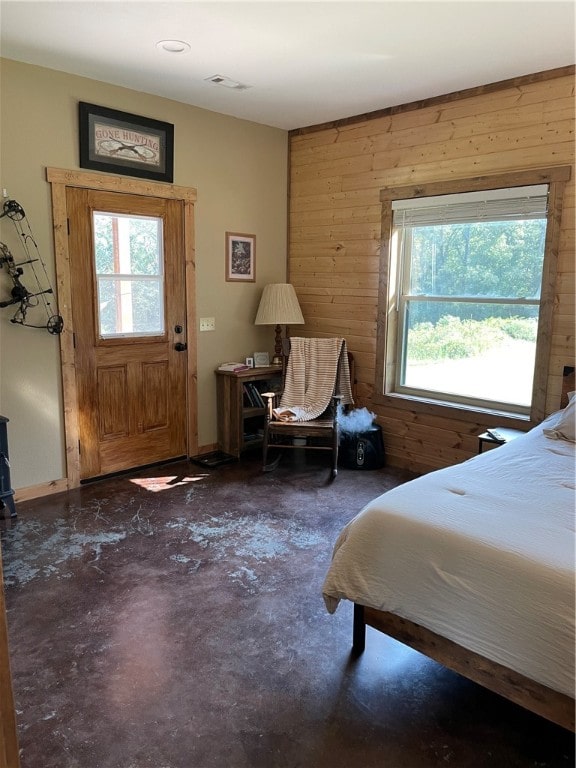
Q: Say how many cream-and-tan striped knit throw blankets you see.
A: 1